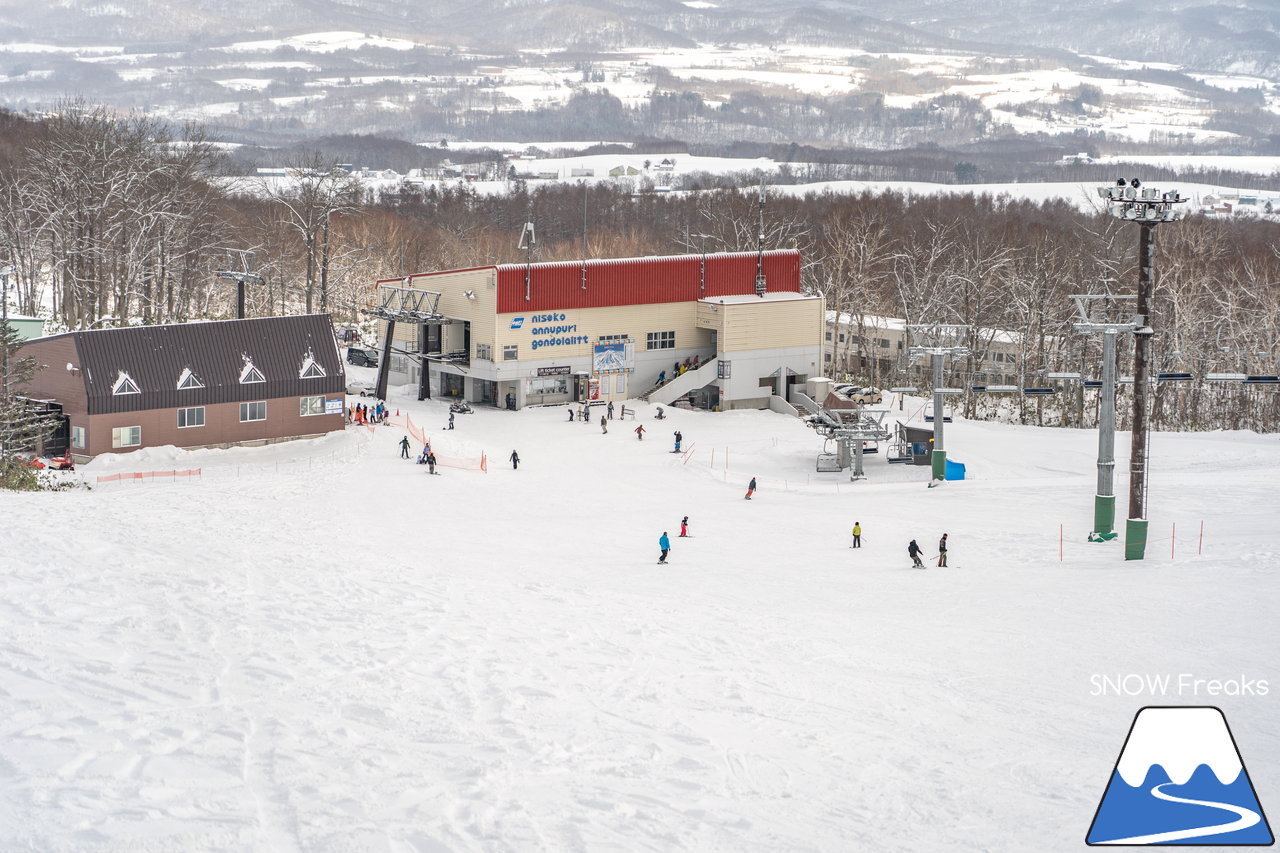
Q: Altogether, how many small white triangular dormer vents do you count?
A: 4